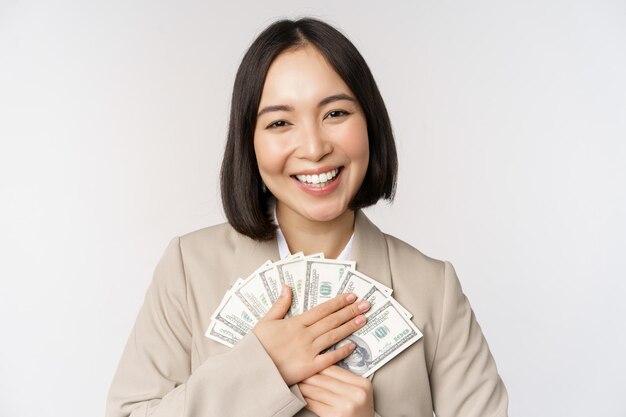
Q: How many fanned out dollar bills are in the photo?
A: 9